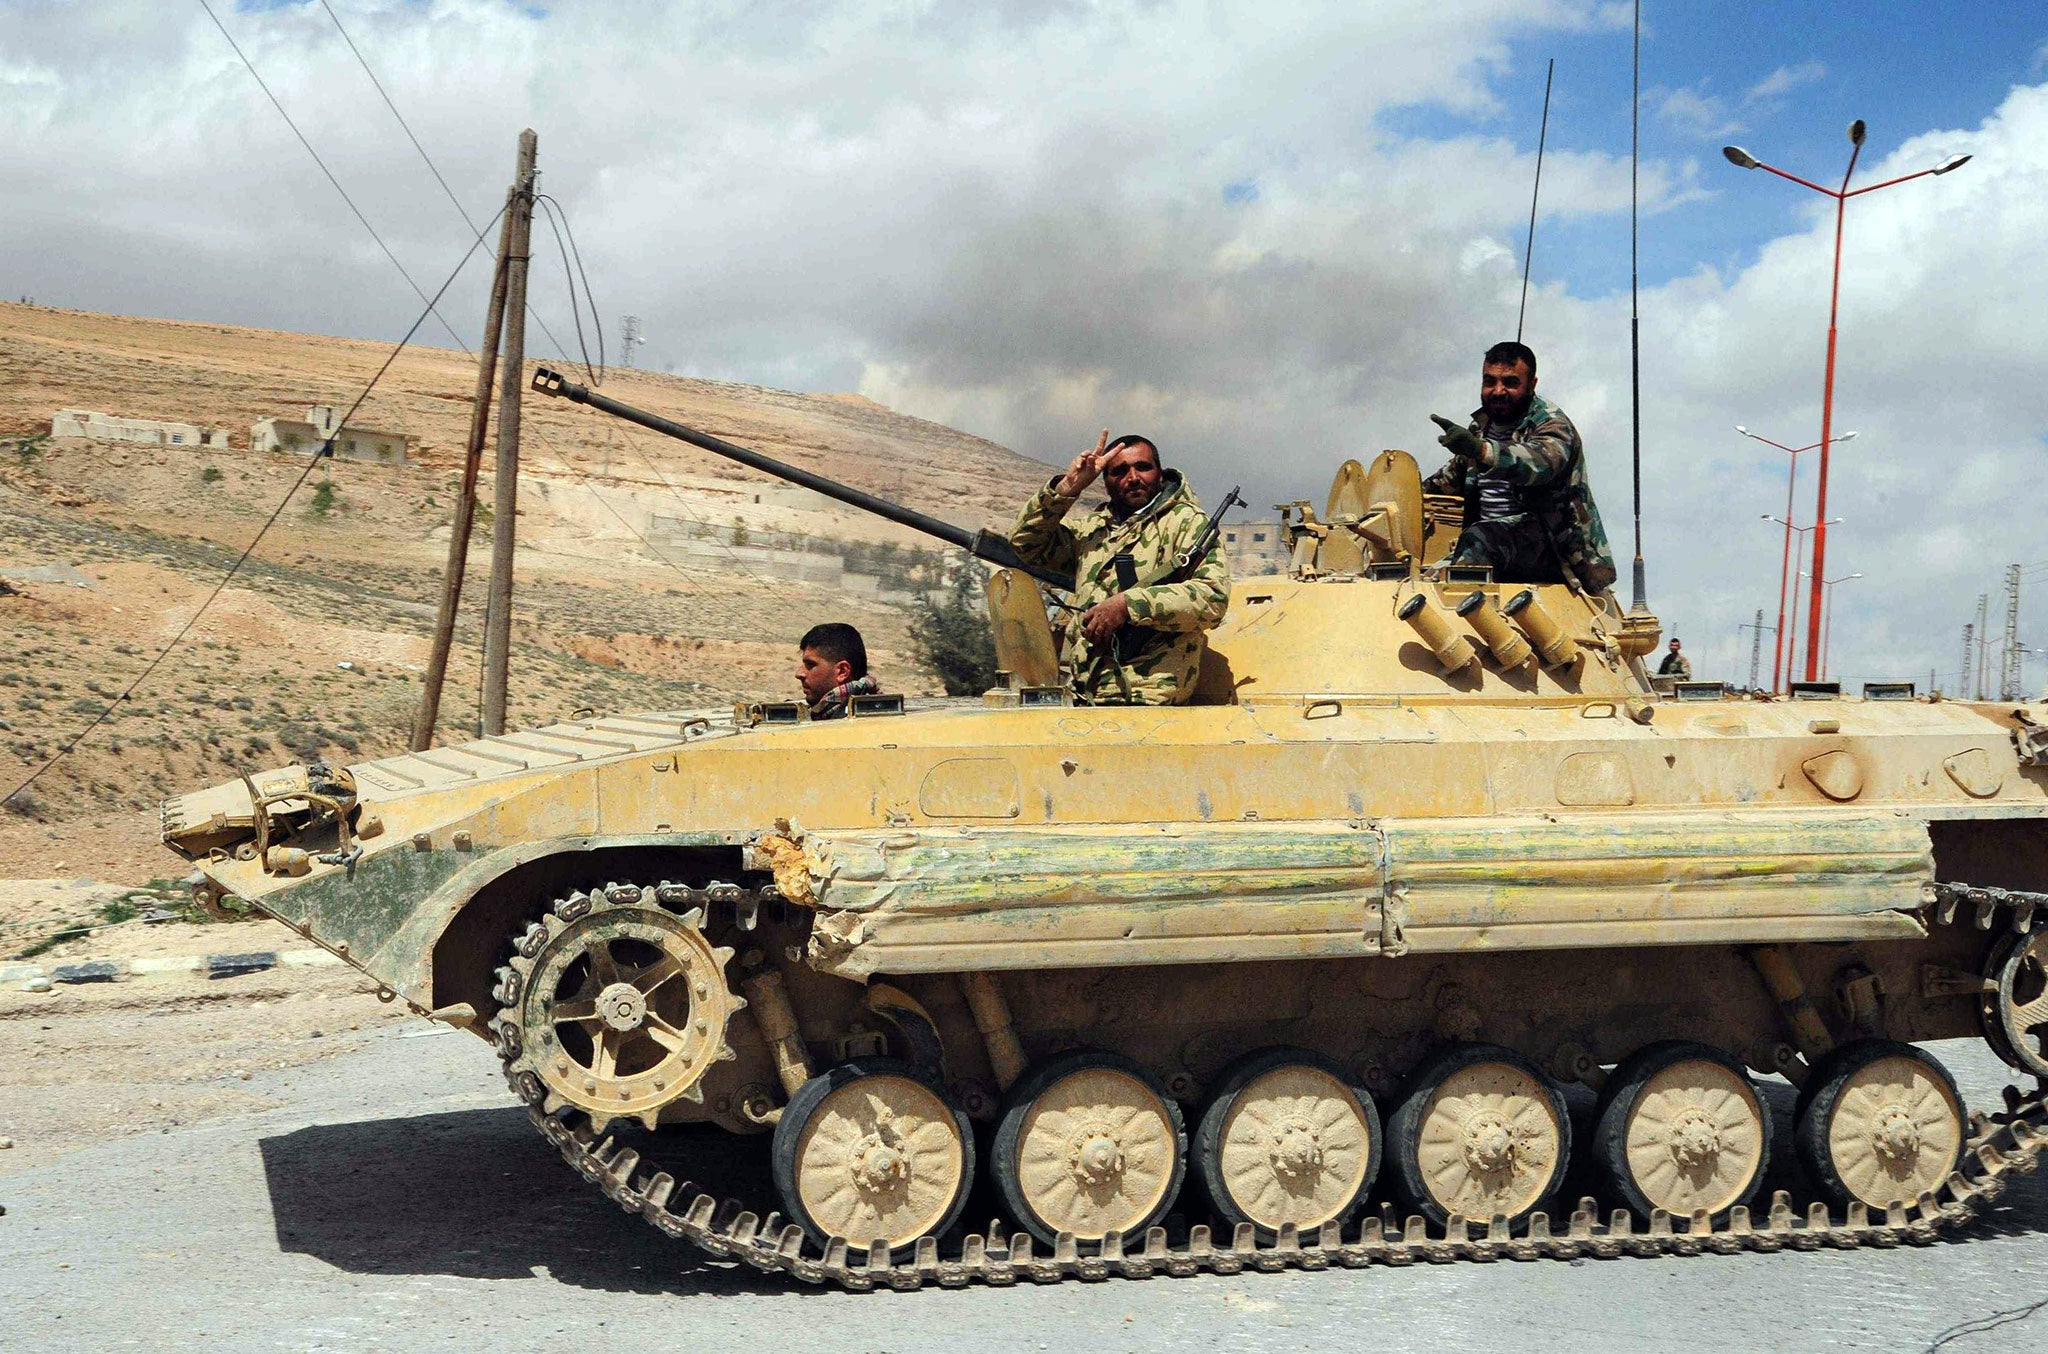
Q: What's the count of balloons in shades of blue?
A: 0